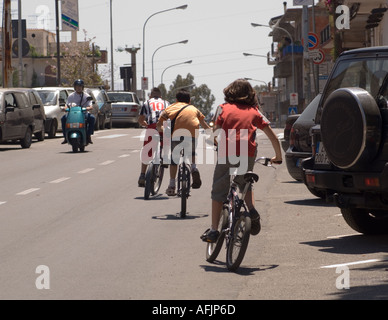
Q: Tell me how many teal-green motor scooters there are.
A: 1